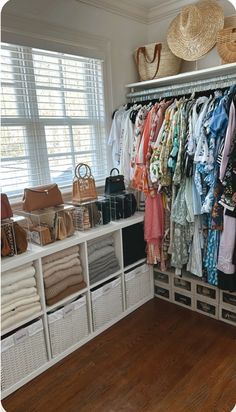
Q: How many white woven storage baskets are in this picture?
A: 4